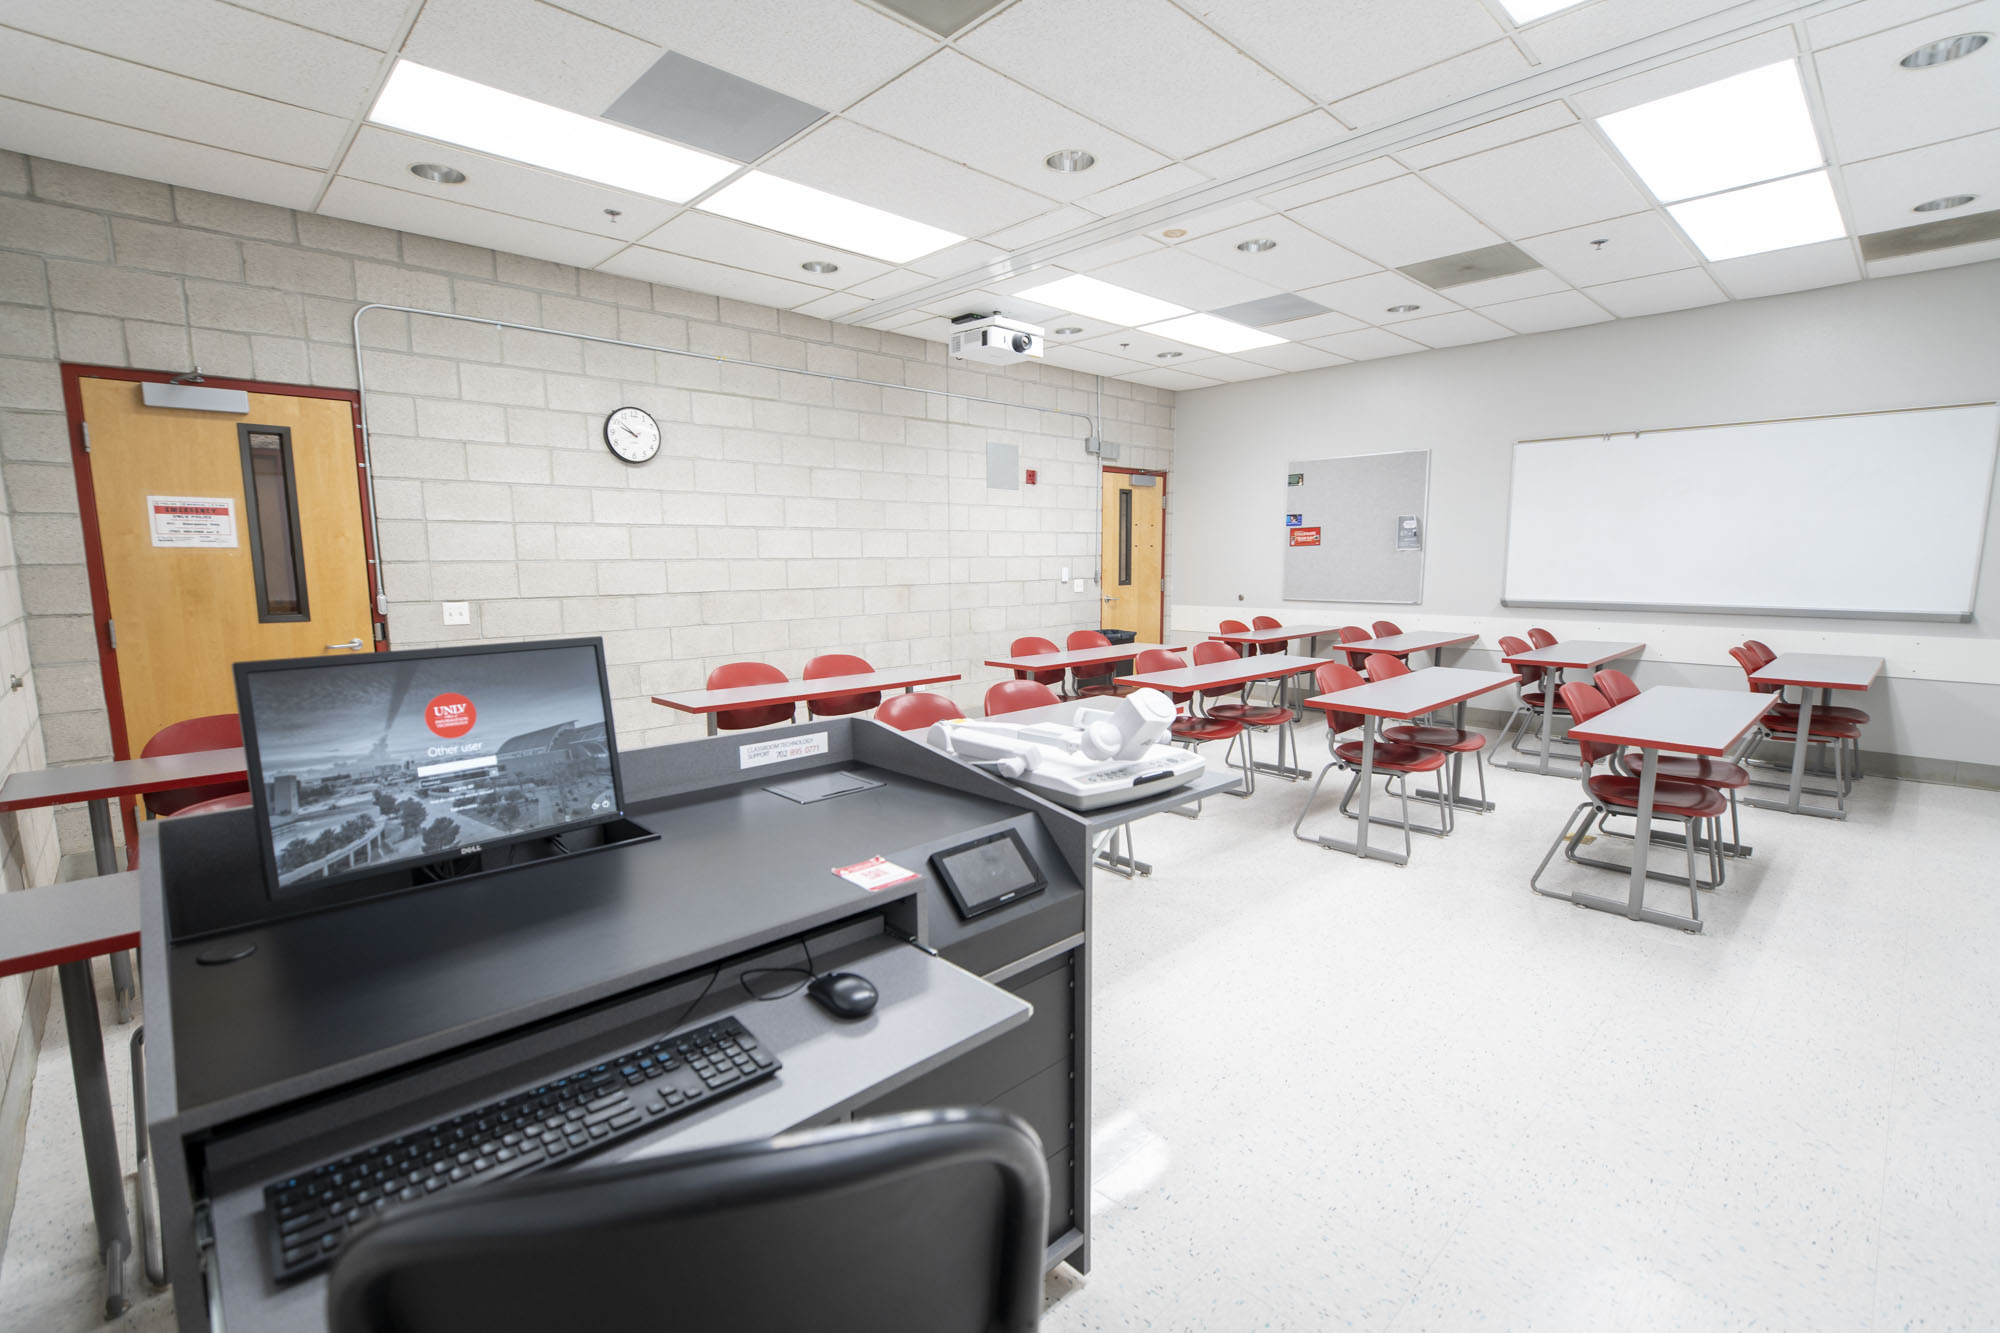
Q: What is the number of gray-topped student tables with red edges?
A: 12